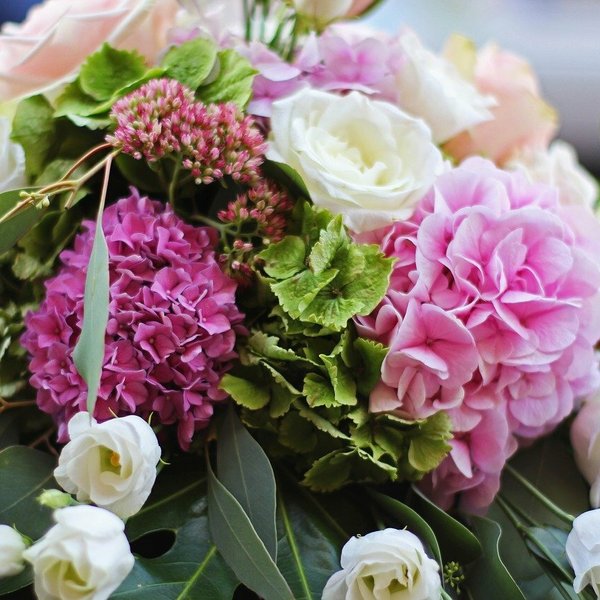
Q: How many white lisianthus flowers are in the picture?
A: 5